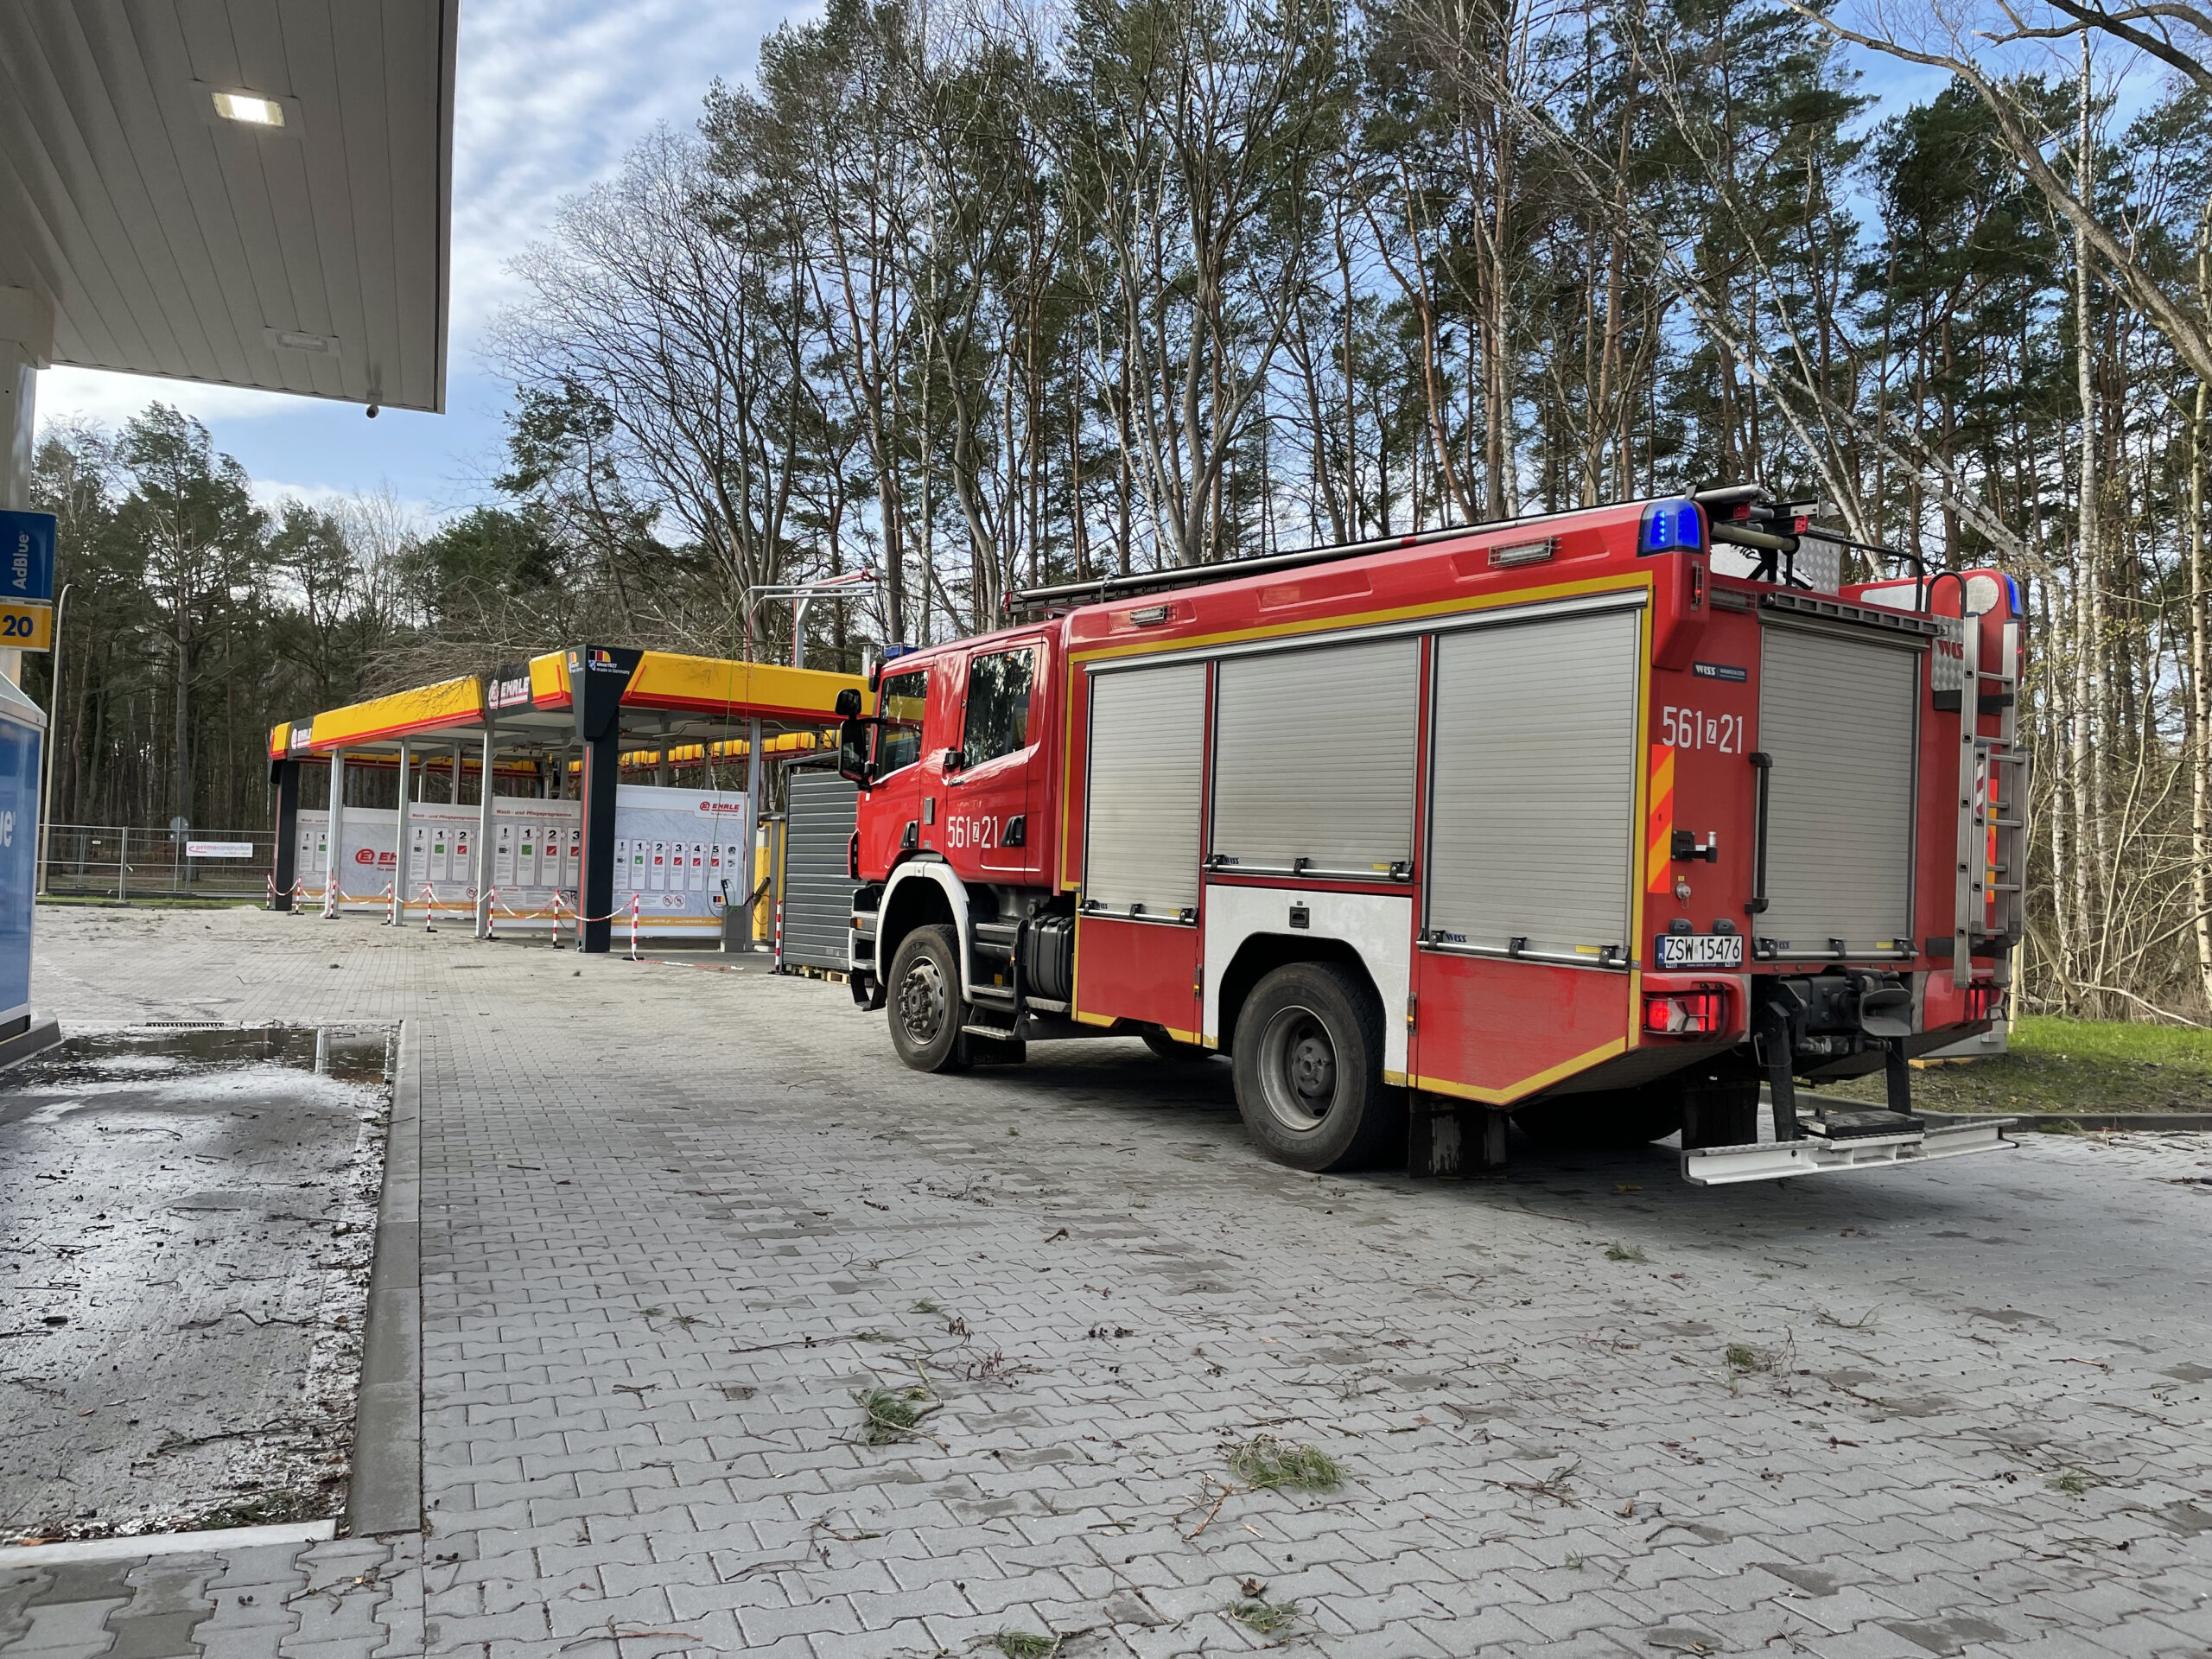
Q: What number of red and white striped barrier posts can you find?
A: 9